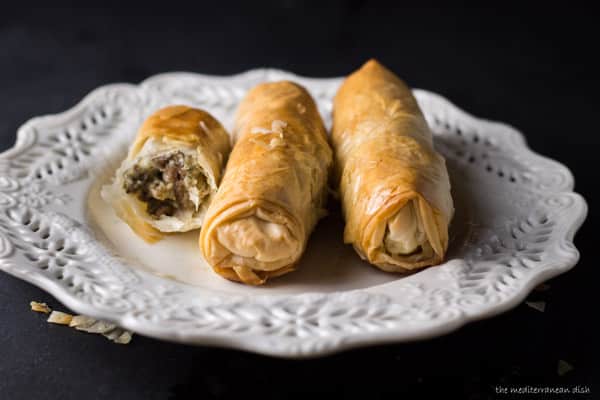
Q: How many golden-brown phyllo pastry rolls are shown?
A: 3